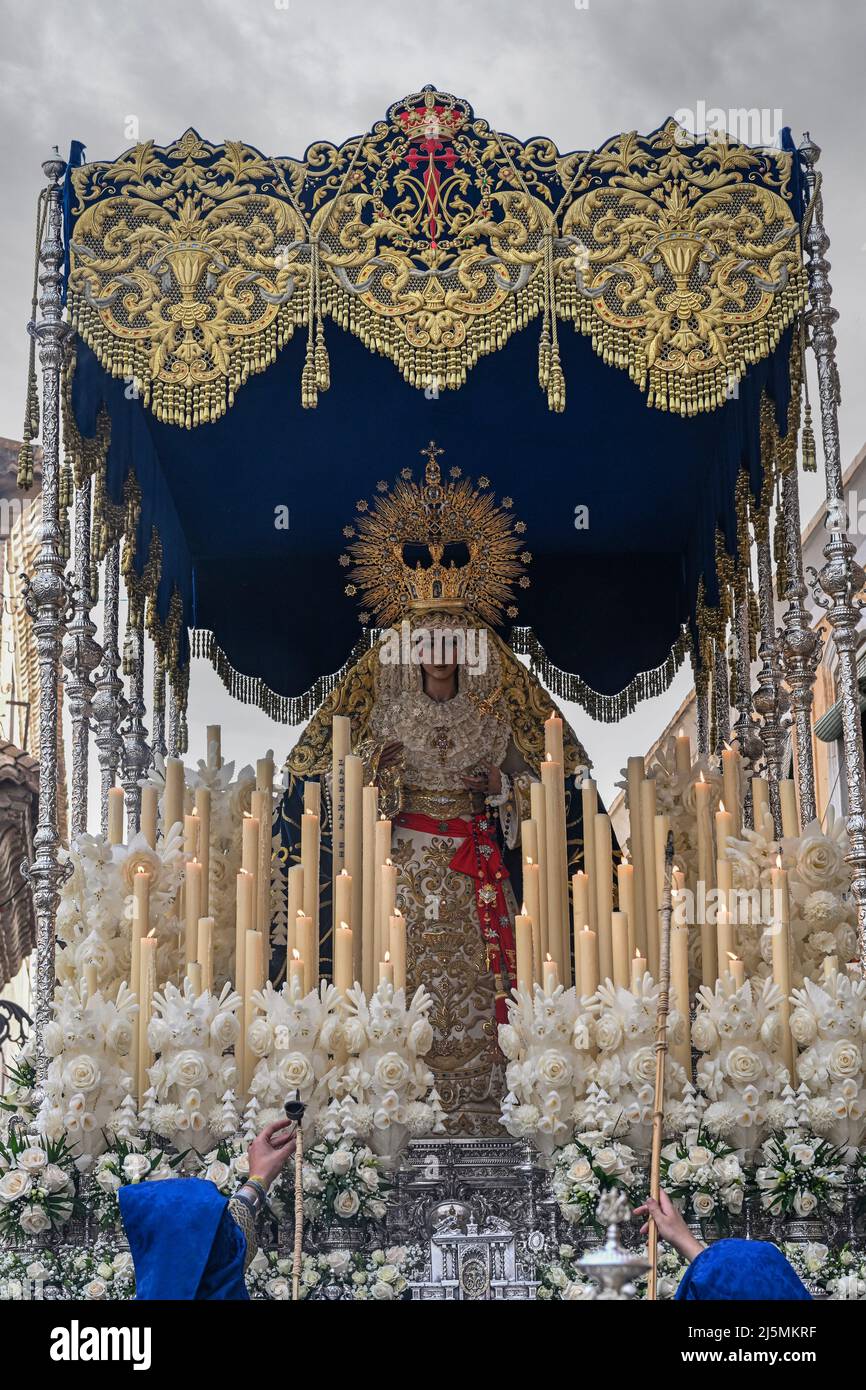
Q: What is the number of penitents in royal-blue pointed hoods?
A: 2